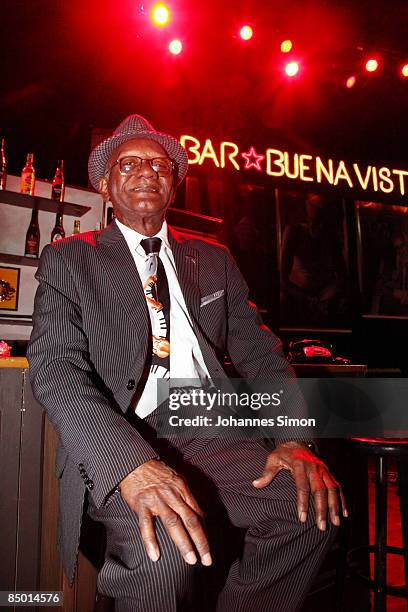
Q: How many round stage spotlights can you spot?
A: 8